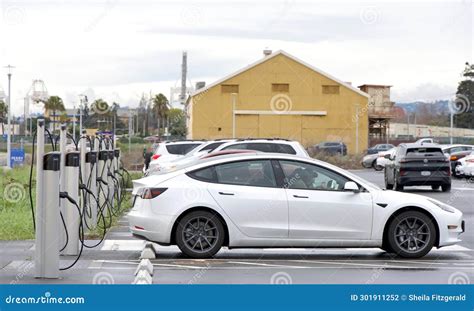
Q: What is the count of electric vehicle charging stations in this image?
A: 6